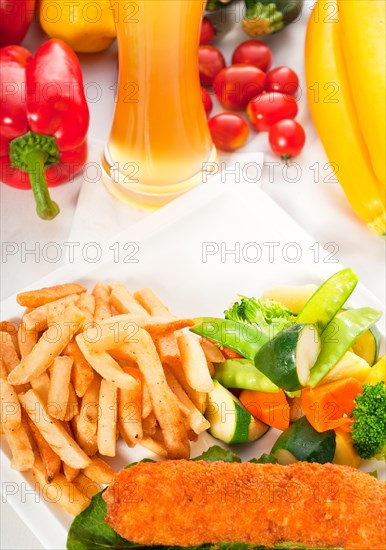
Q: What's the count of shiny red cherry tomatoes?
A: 9